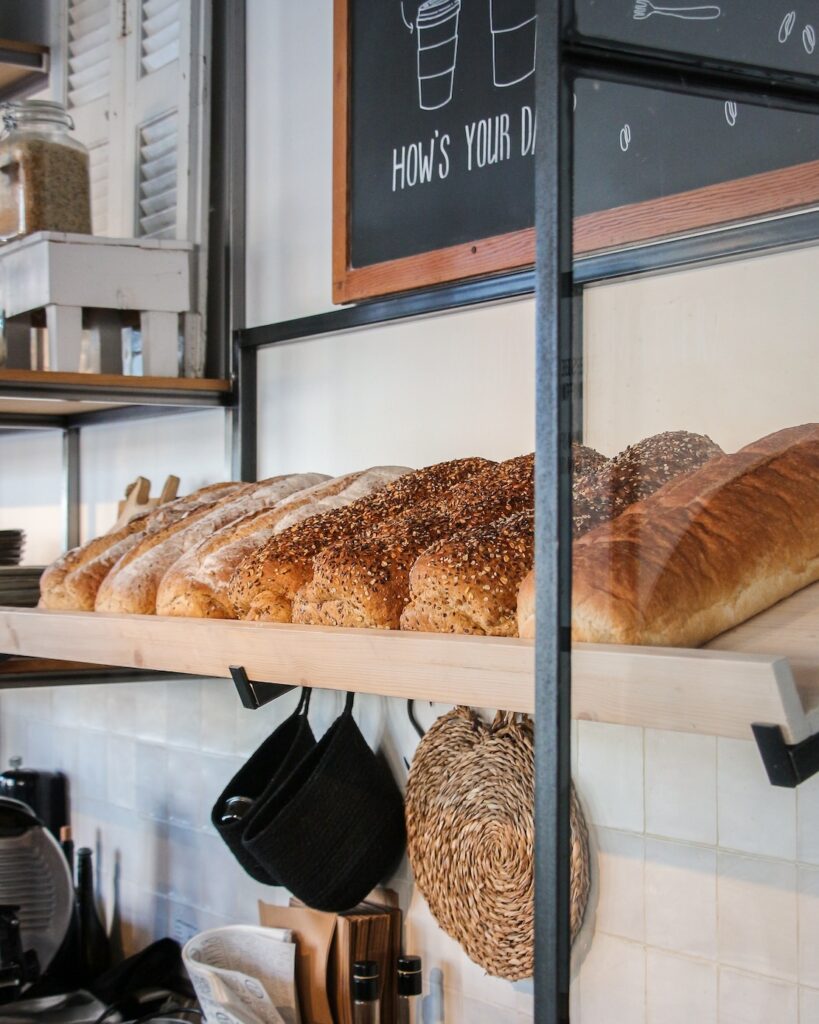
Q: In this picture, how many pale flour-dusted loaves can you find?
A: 3